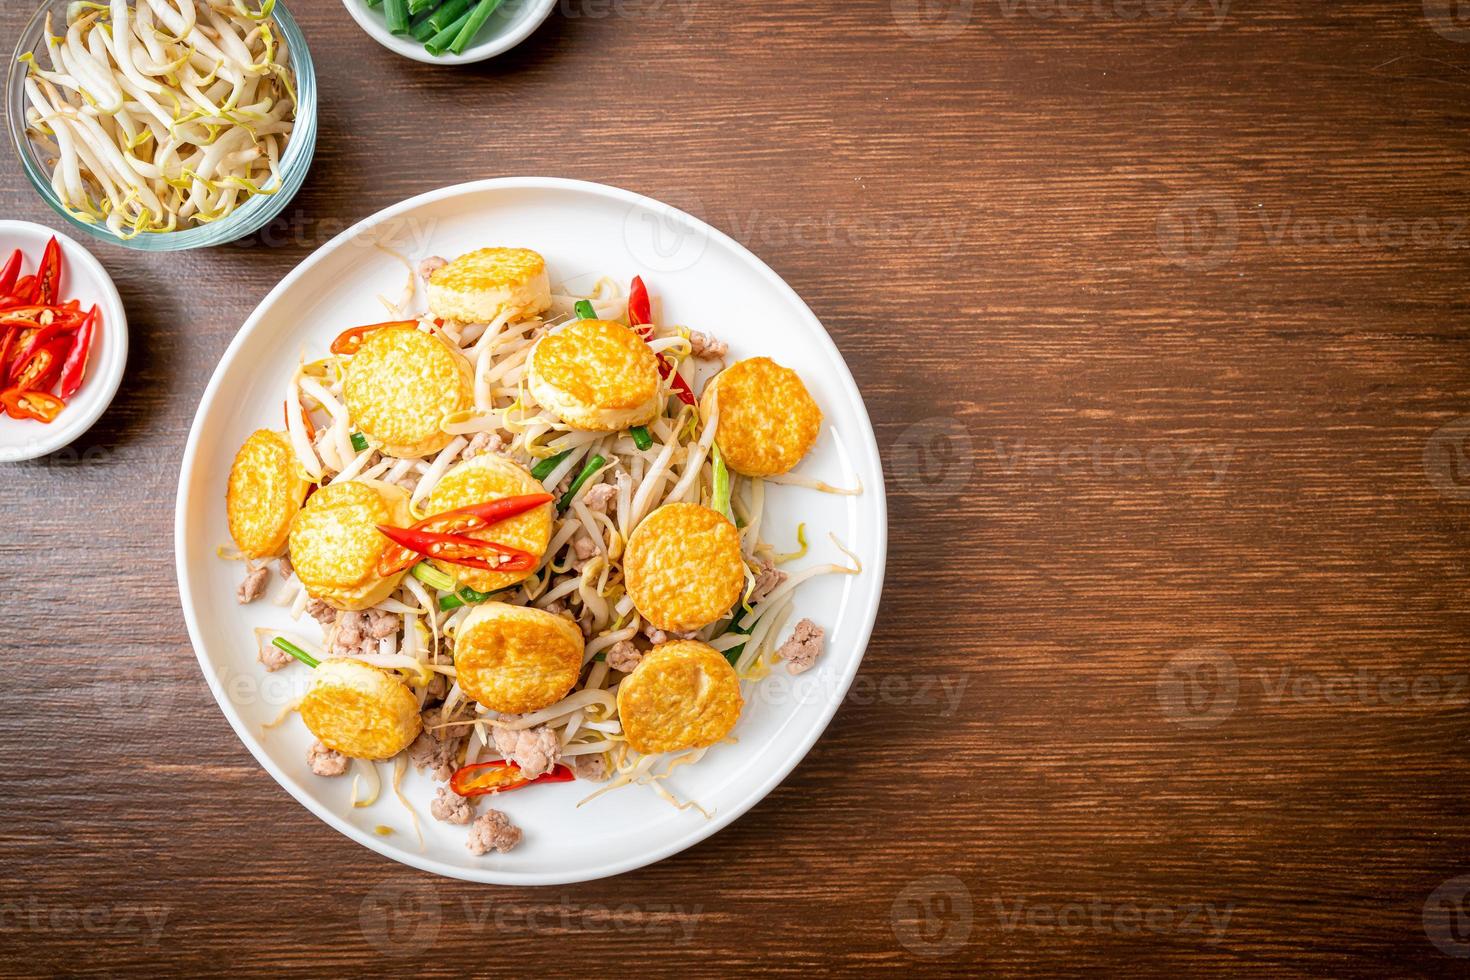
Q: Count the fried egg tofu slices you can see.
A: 11